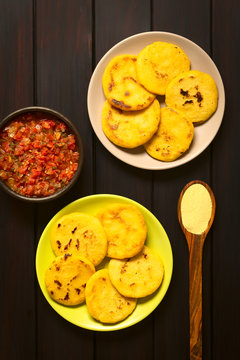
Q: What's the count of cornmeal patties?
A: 10